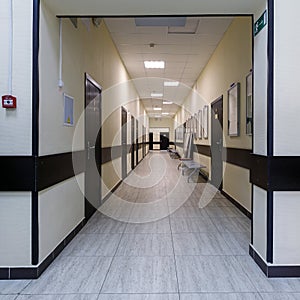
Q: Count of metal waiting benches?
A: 2